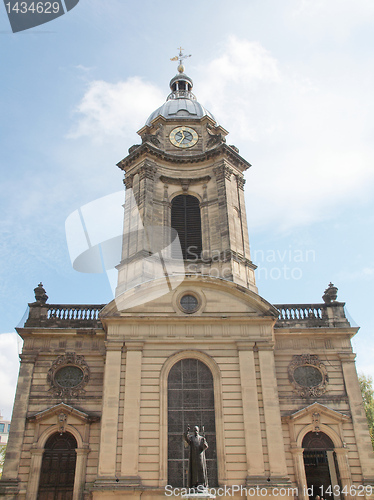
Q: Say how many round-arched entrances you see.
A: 2